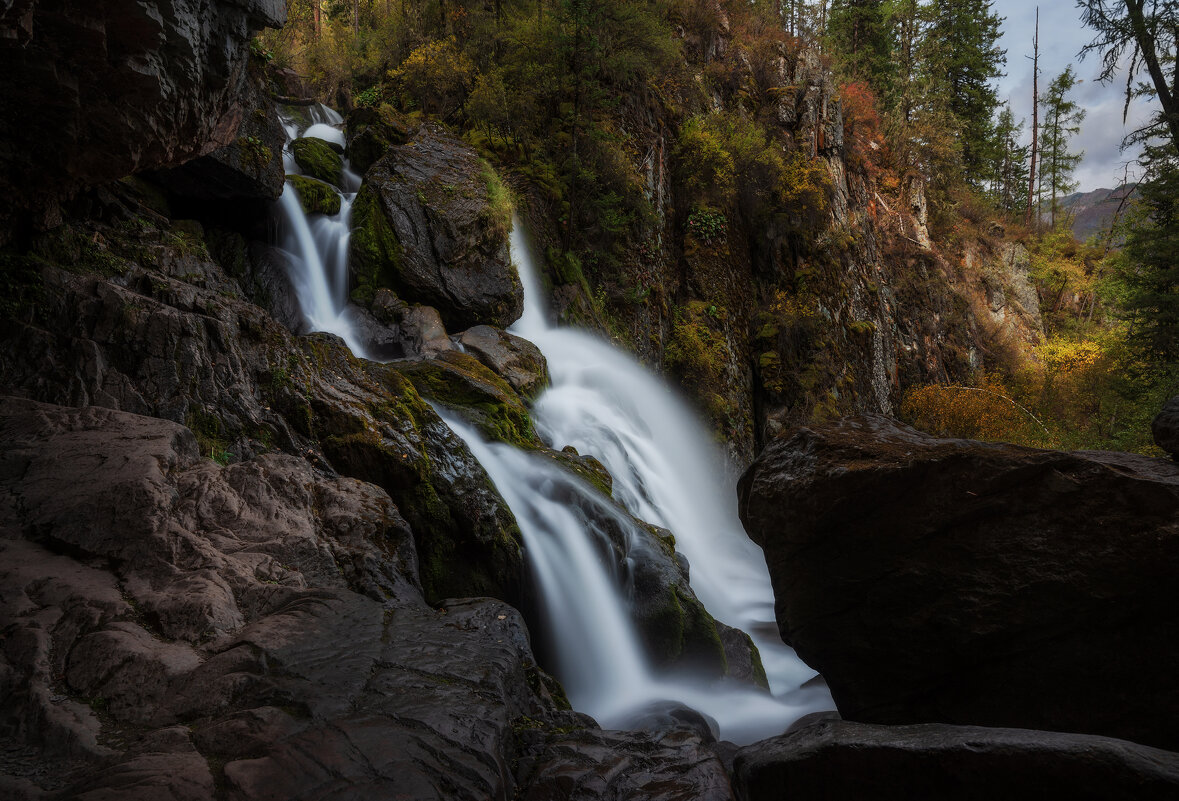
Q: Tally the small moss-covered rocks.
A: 2